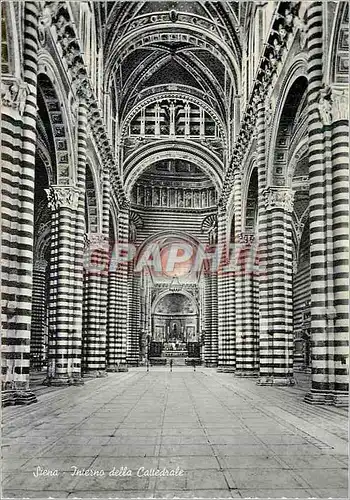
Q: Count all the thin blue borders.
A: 0